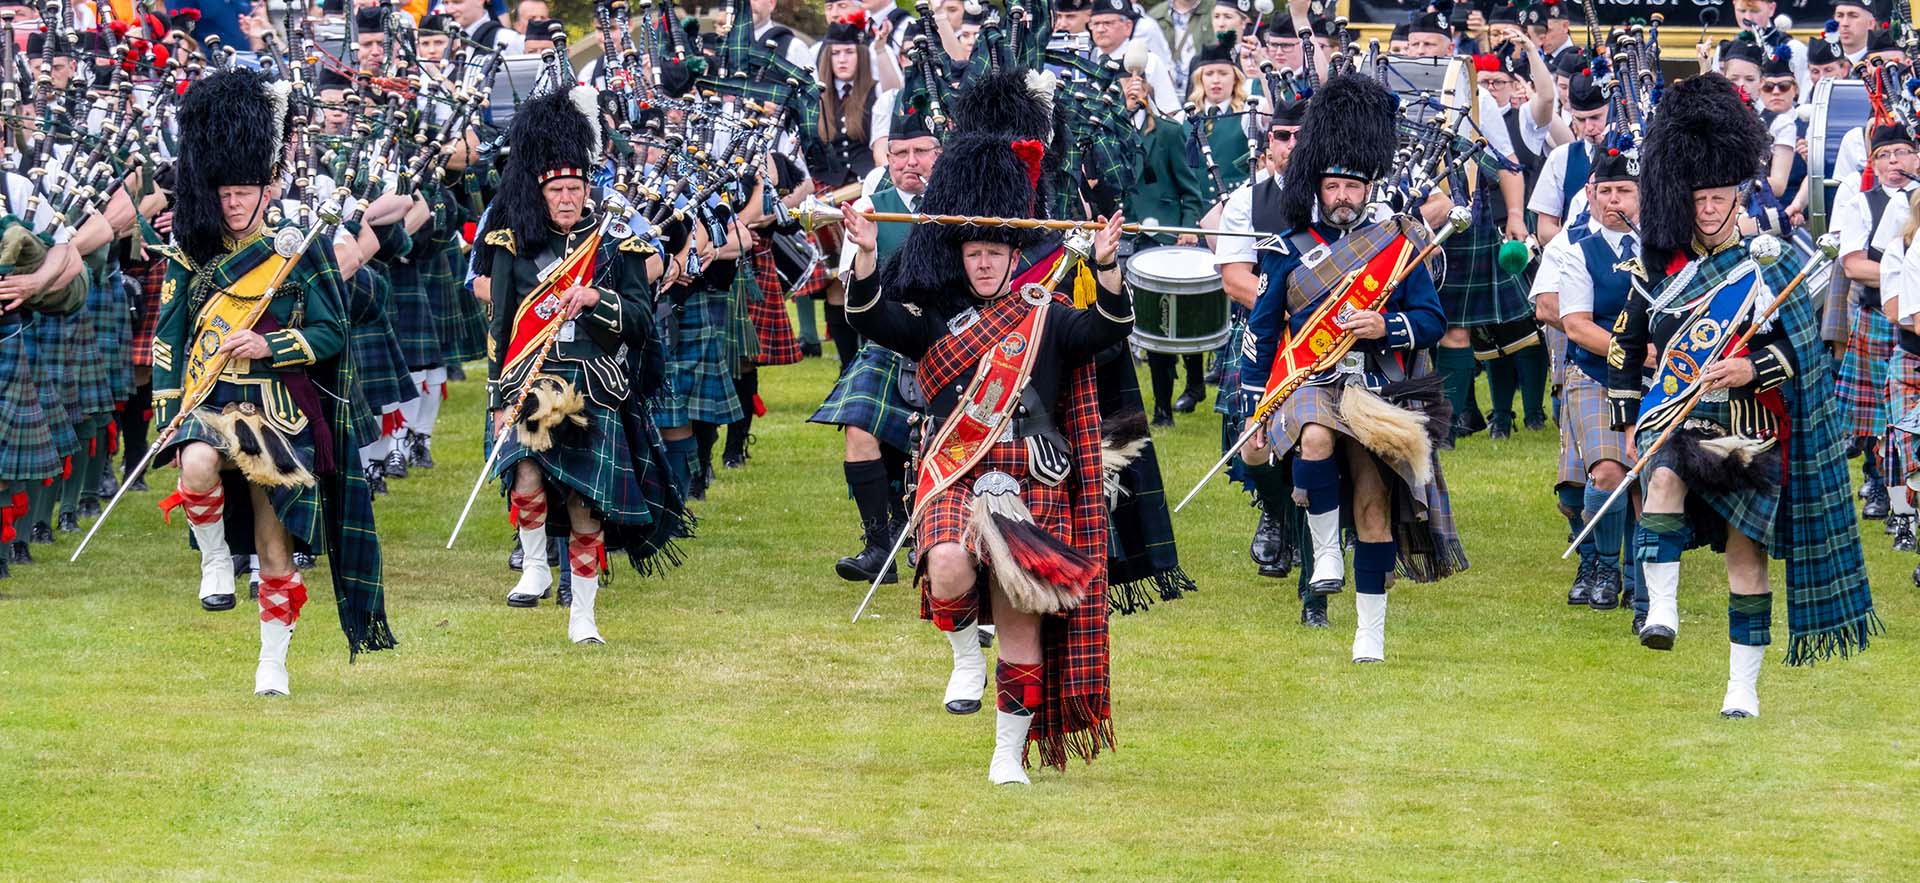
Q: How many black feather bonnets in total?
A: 6